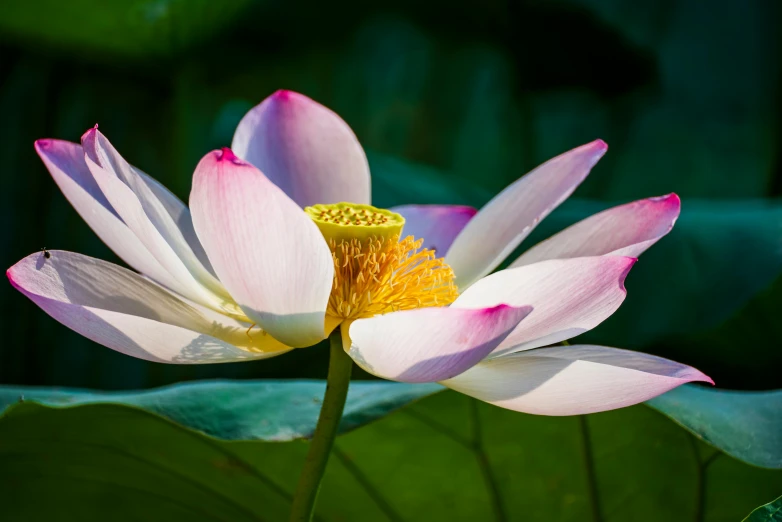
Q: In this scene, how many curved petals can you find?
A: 11